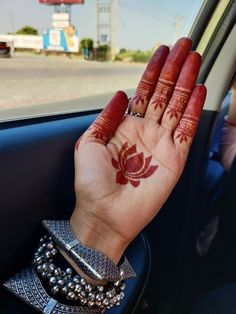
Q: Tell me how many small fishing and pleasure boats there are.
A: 0